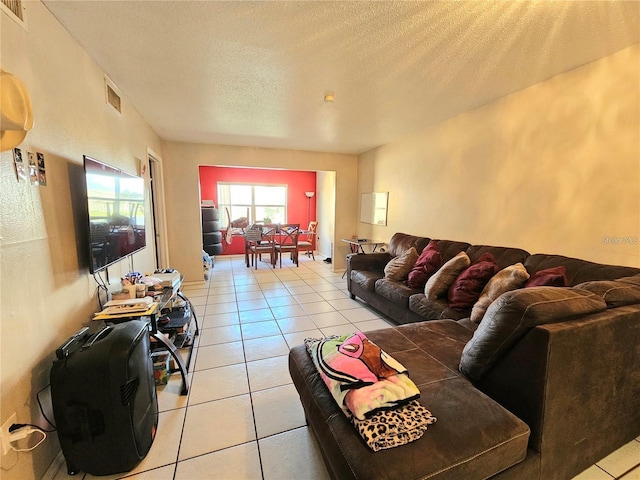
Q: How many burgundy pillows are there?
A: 3